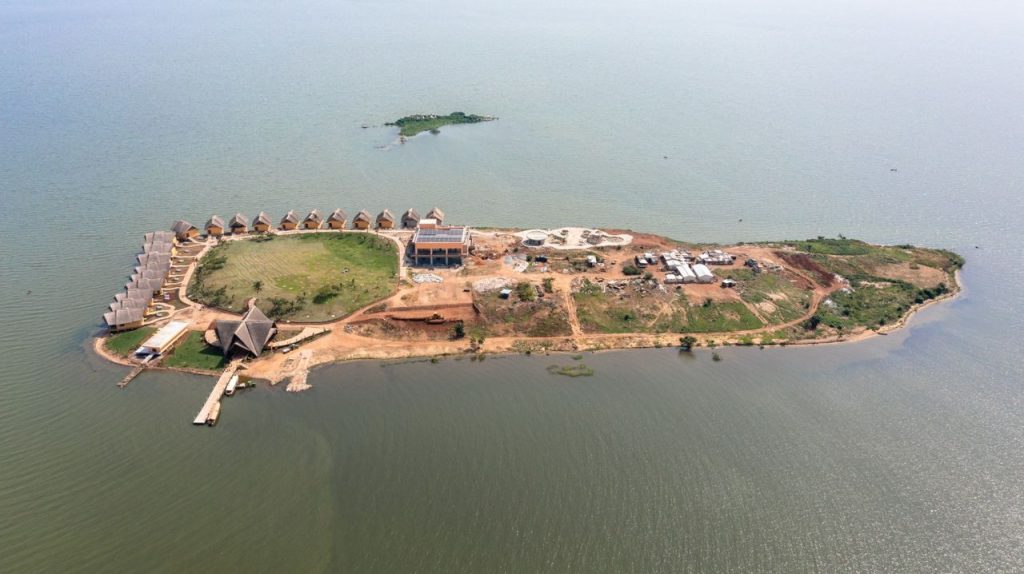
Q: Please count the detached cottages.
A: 11